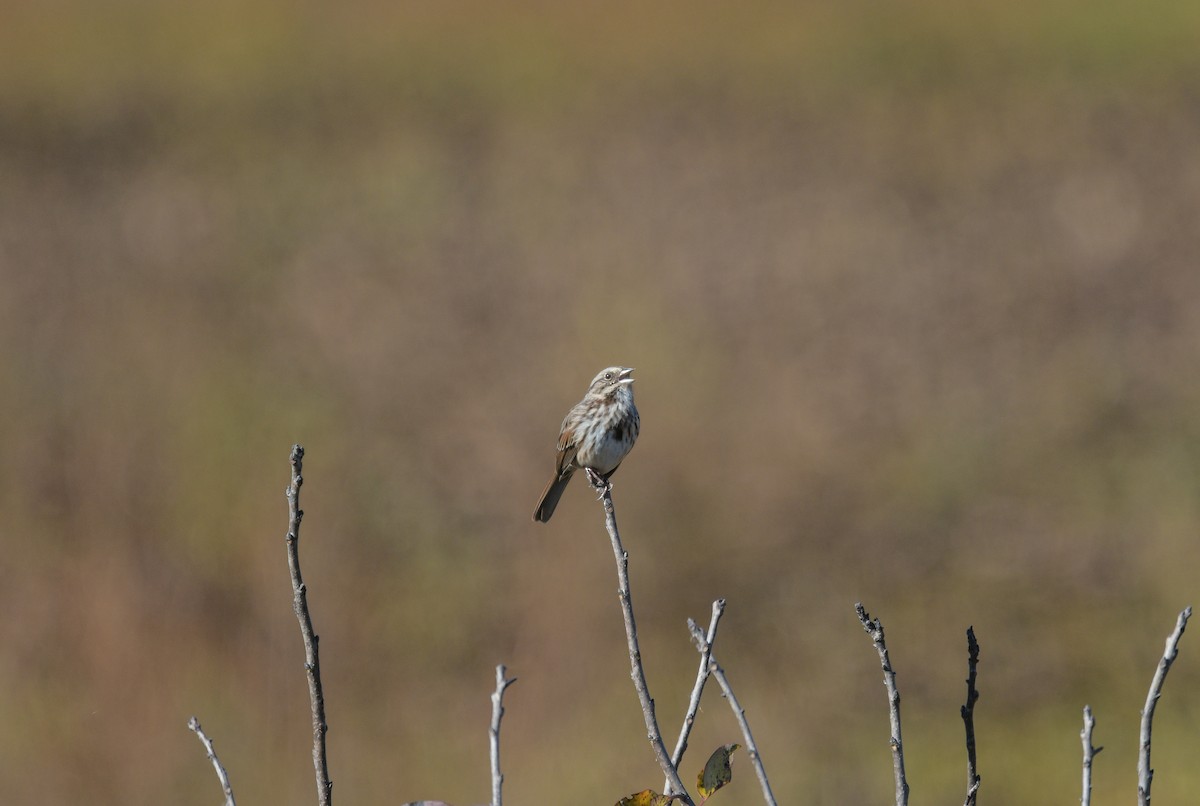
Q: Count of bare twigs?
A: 10